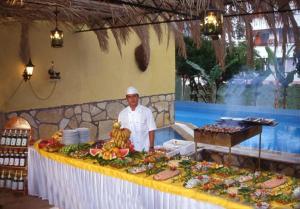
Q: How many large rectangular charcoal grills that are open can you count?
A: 1